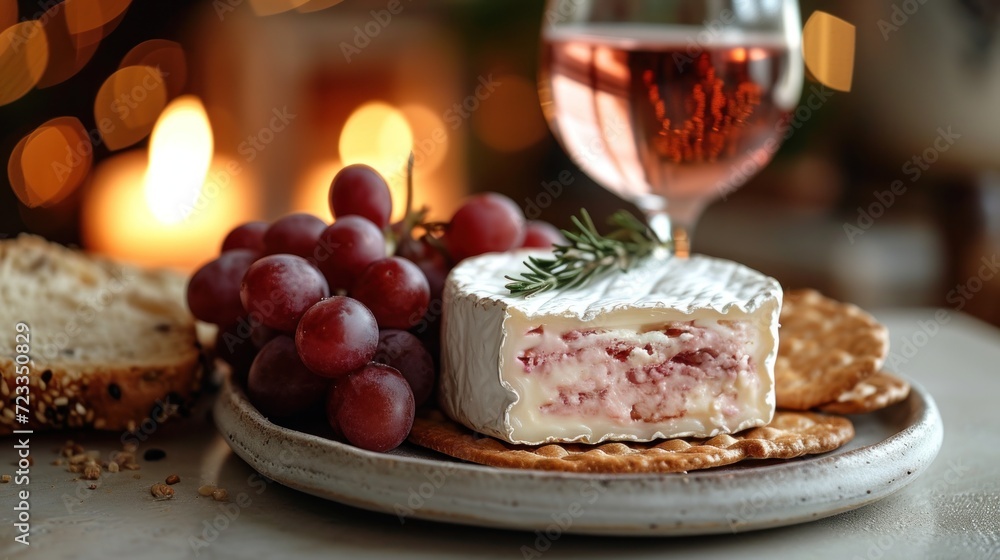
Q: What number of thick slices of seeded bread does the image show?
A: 1